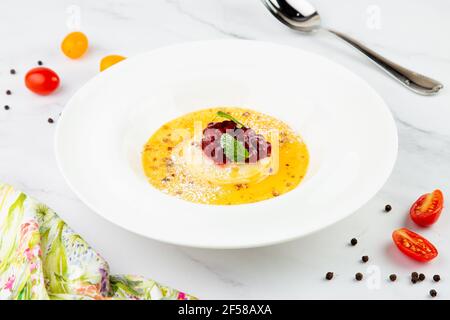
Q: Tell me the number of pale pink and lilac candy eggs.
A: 0